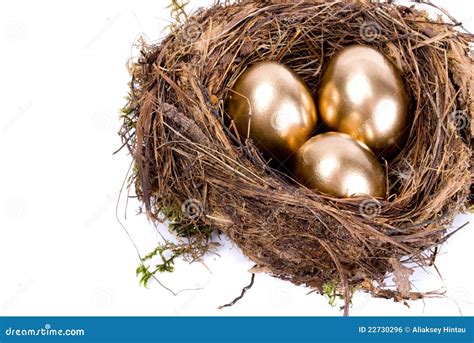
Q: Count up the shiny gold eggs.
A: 3